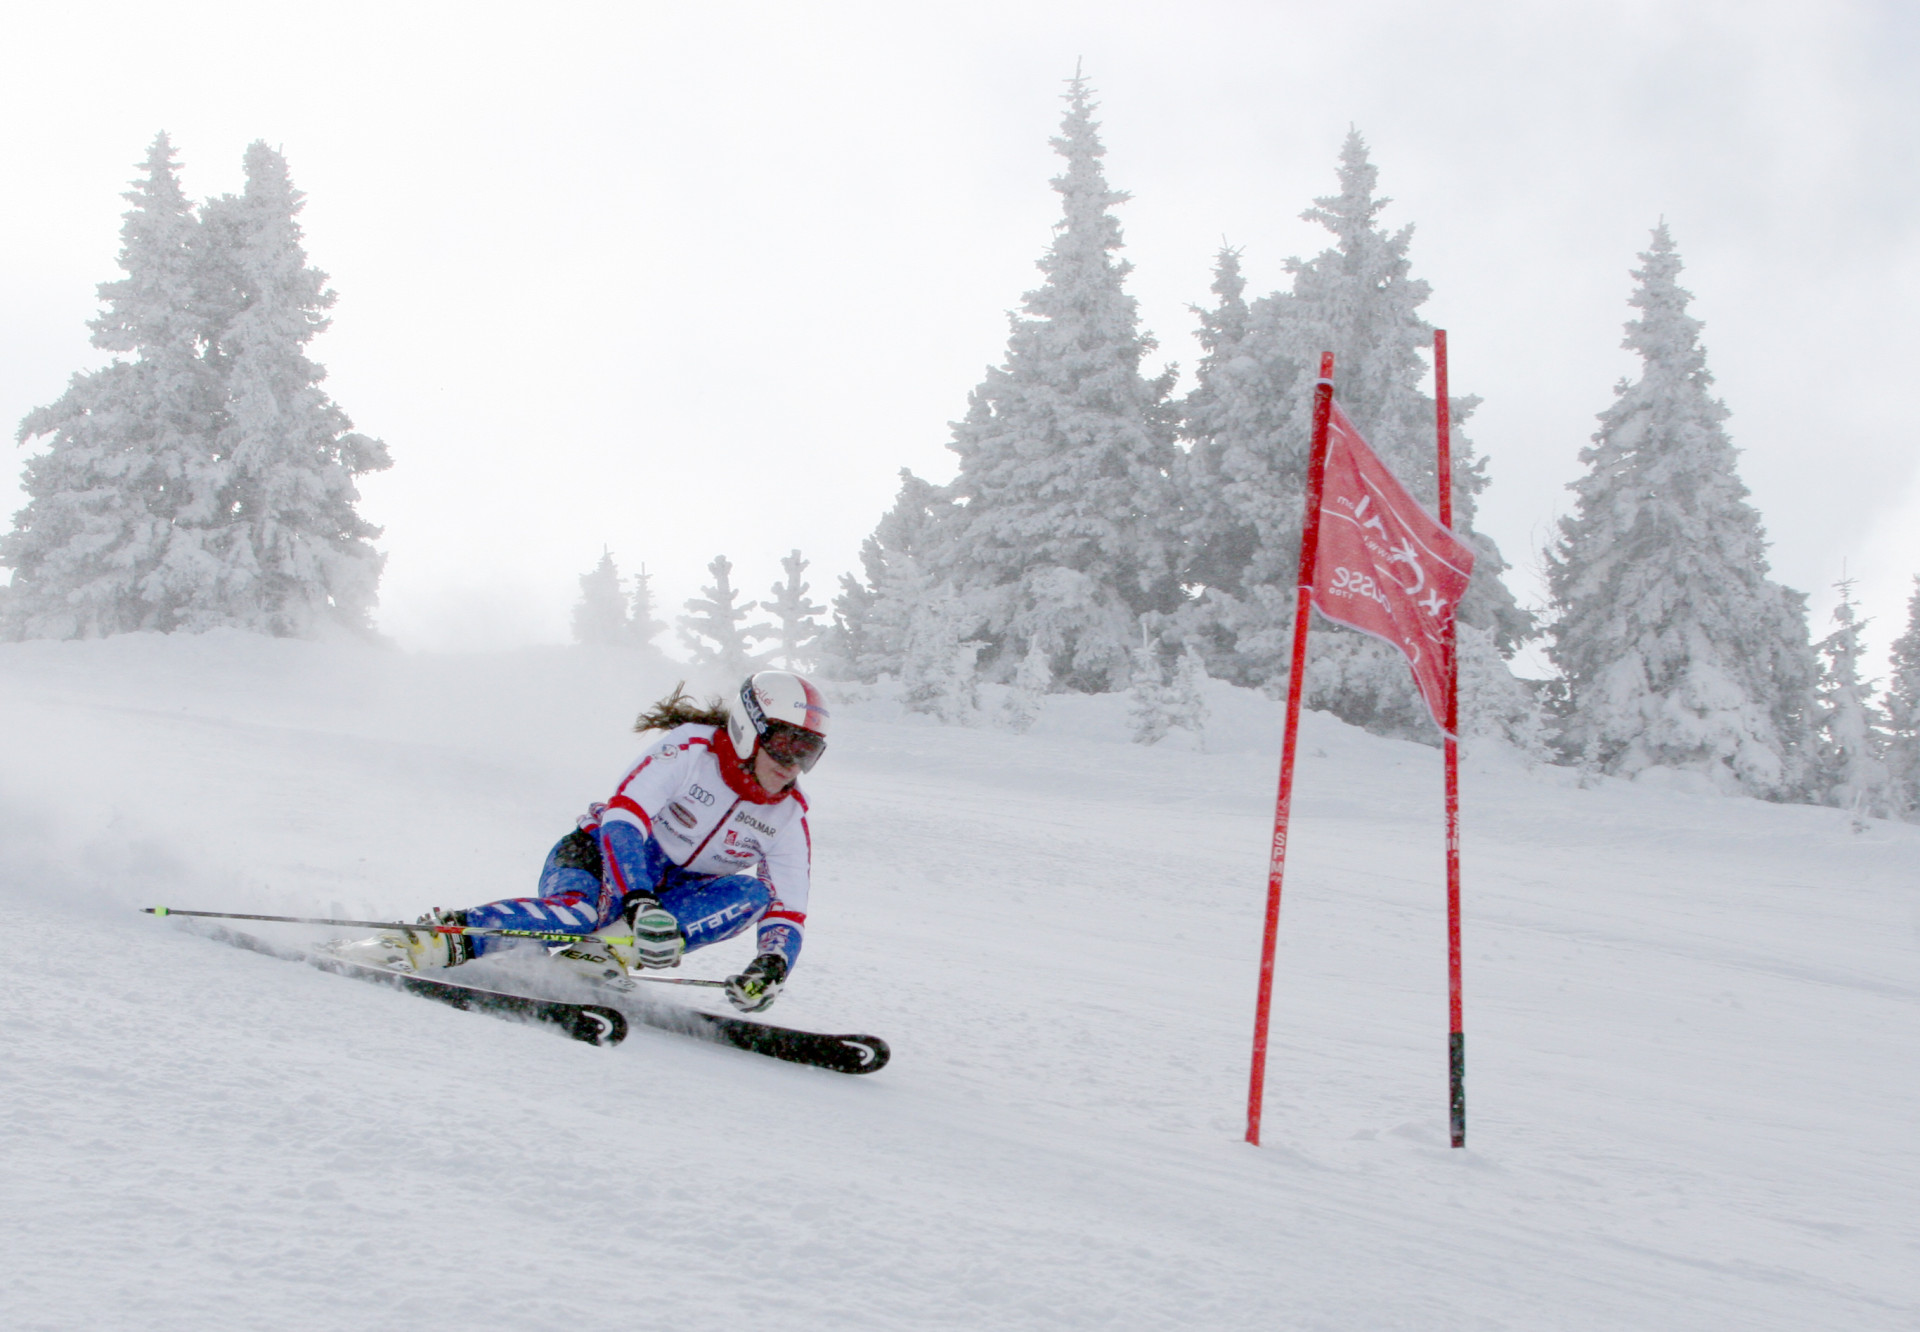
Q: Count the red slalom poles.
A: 2